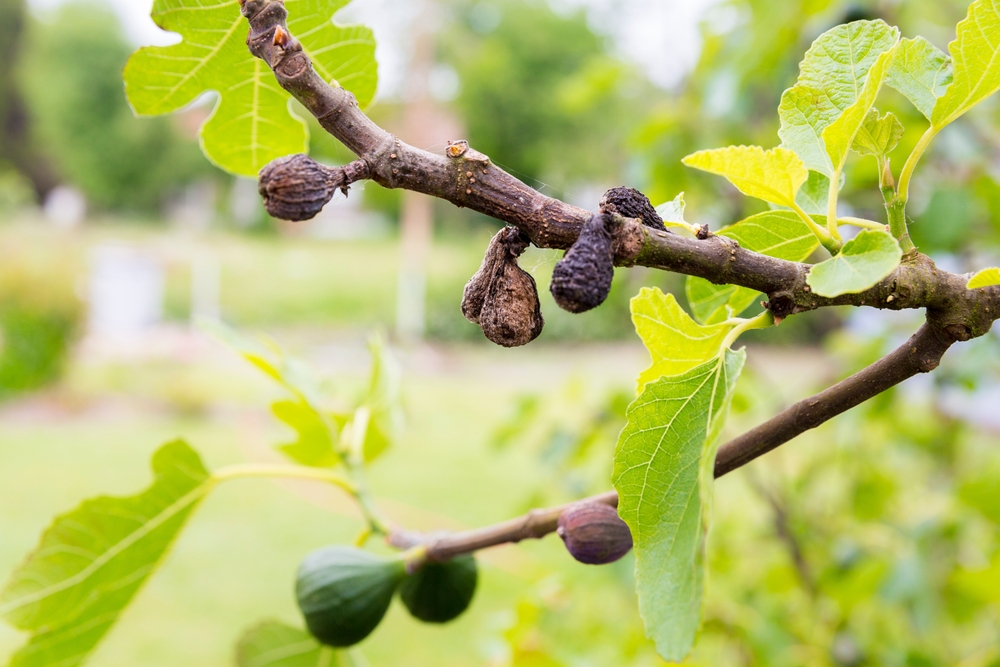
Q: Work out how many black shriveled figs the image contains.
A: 2